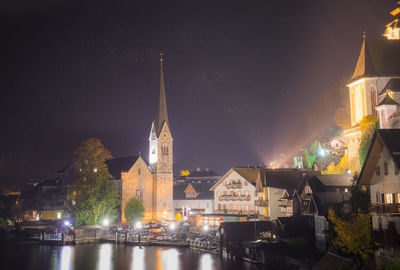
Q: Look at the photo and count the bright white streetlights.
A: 5